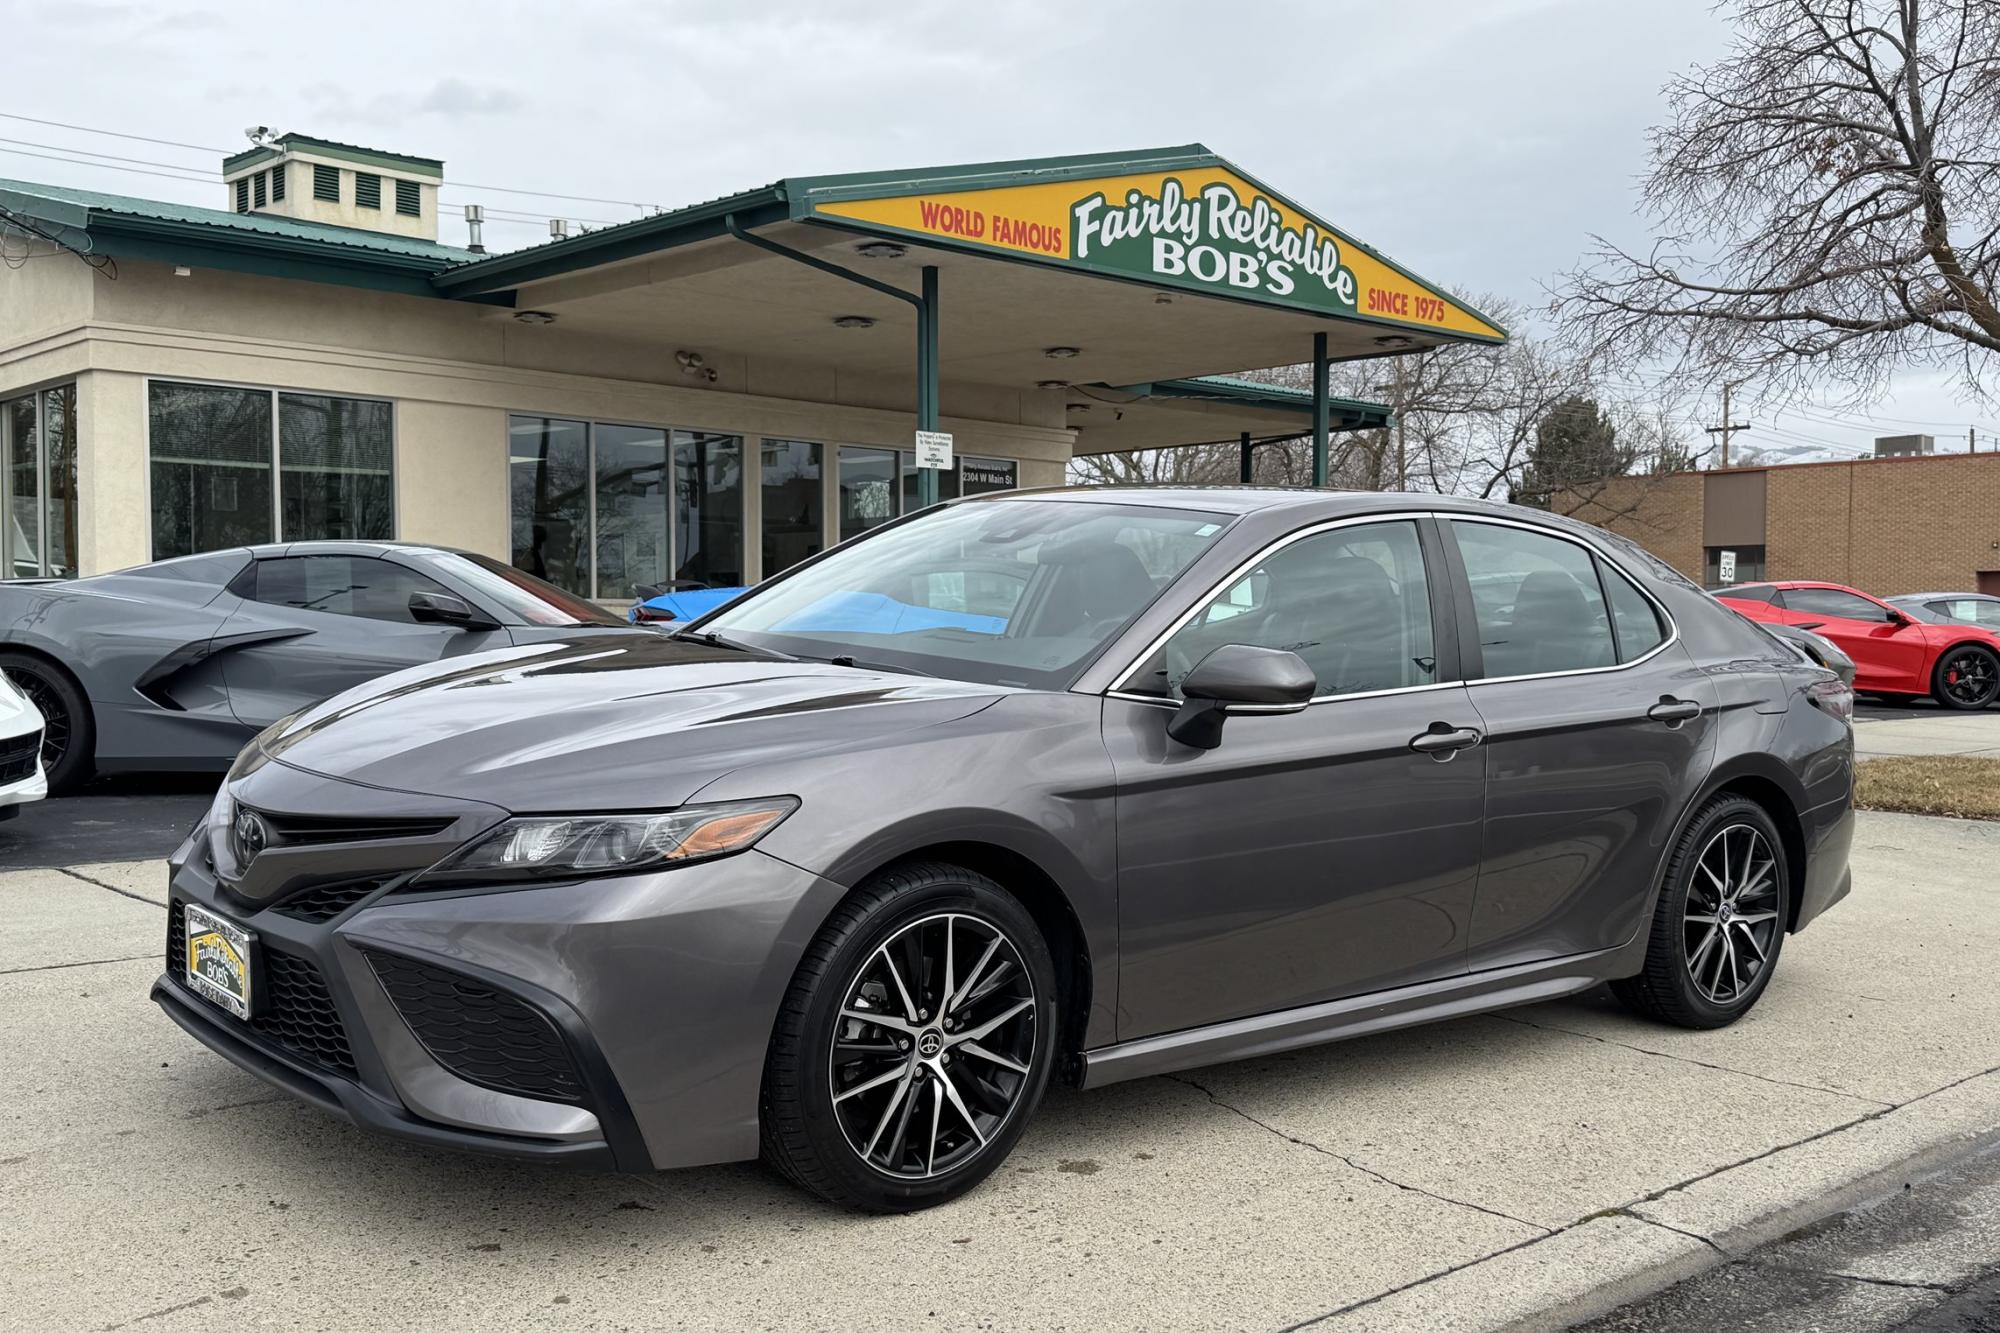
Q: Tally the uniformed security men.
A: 0